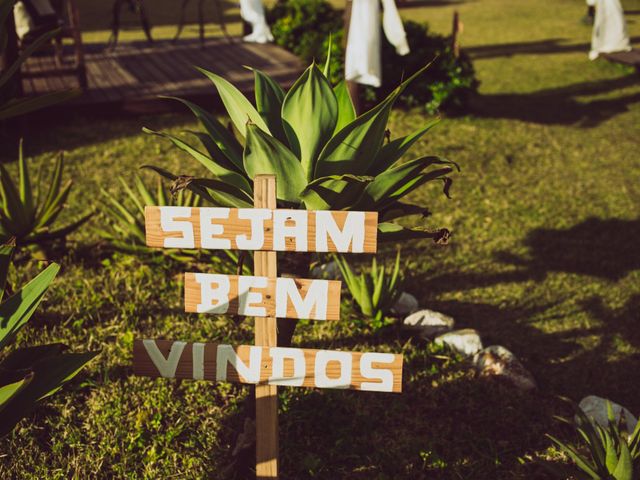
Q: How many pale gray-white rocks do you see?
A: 5